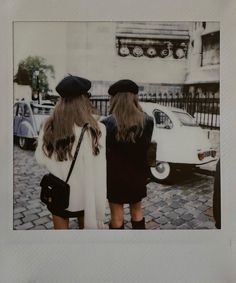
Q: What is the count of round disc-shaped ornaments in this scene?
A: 5